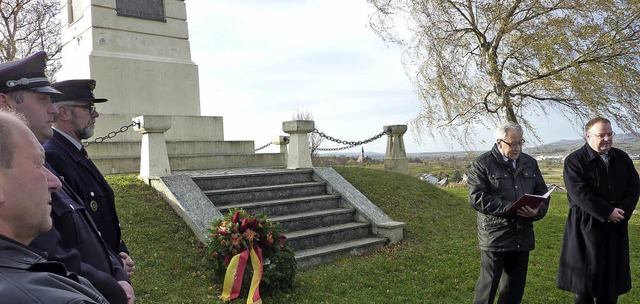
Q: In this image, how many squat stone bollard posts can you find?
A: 4